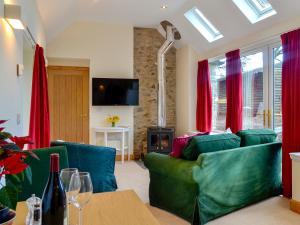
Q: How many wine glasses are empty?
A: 2